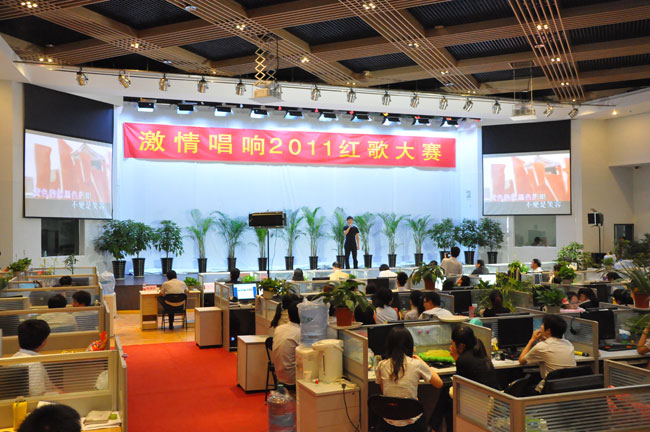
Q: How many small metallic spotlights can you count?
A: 14